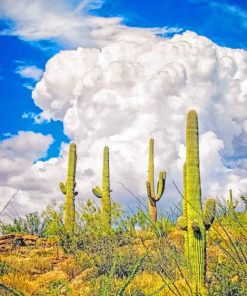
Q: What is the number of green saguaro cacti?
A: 5